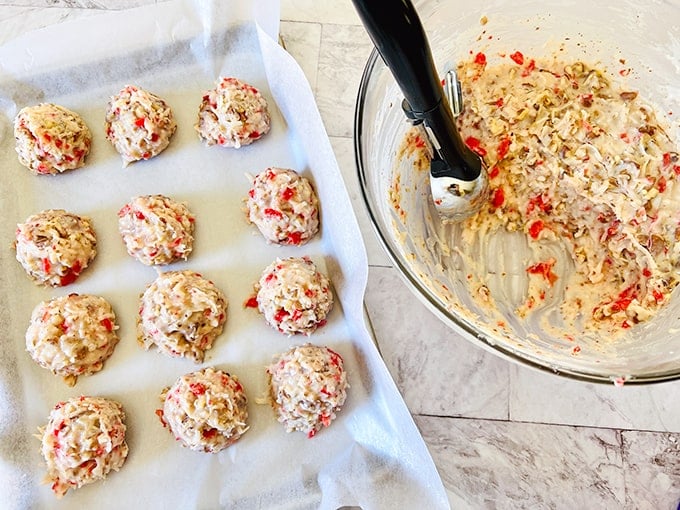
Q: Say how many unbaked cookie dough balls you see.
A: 12